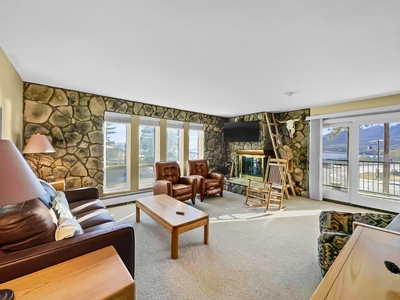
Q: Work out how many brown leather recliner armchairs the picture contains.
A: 2